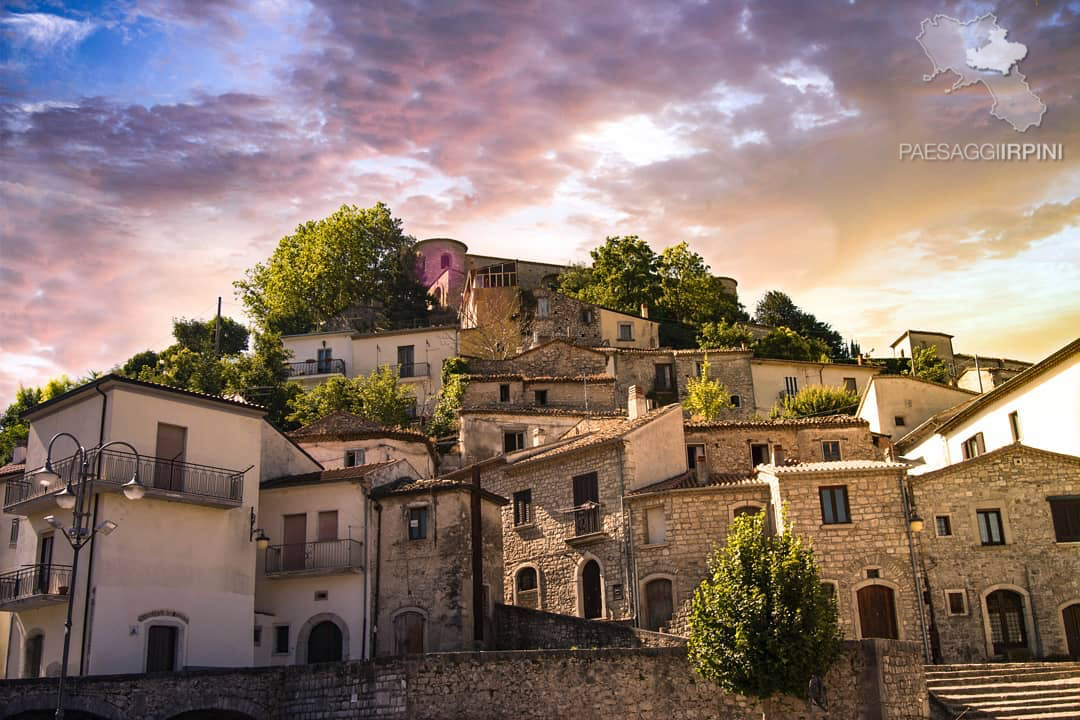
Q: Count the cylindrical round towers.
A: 2